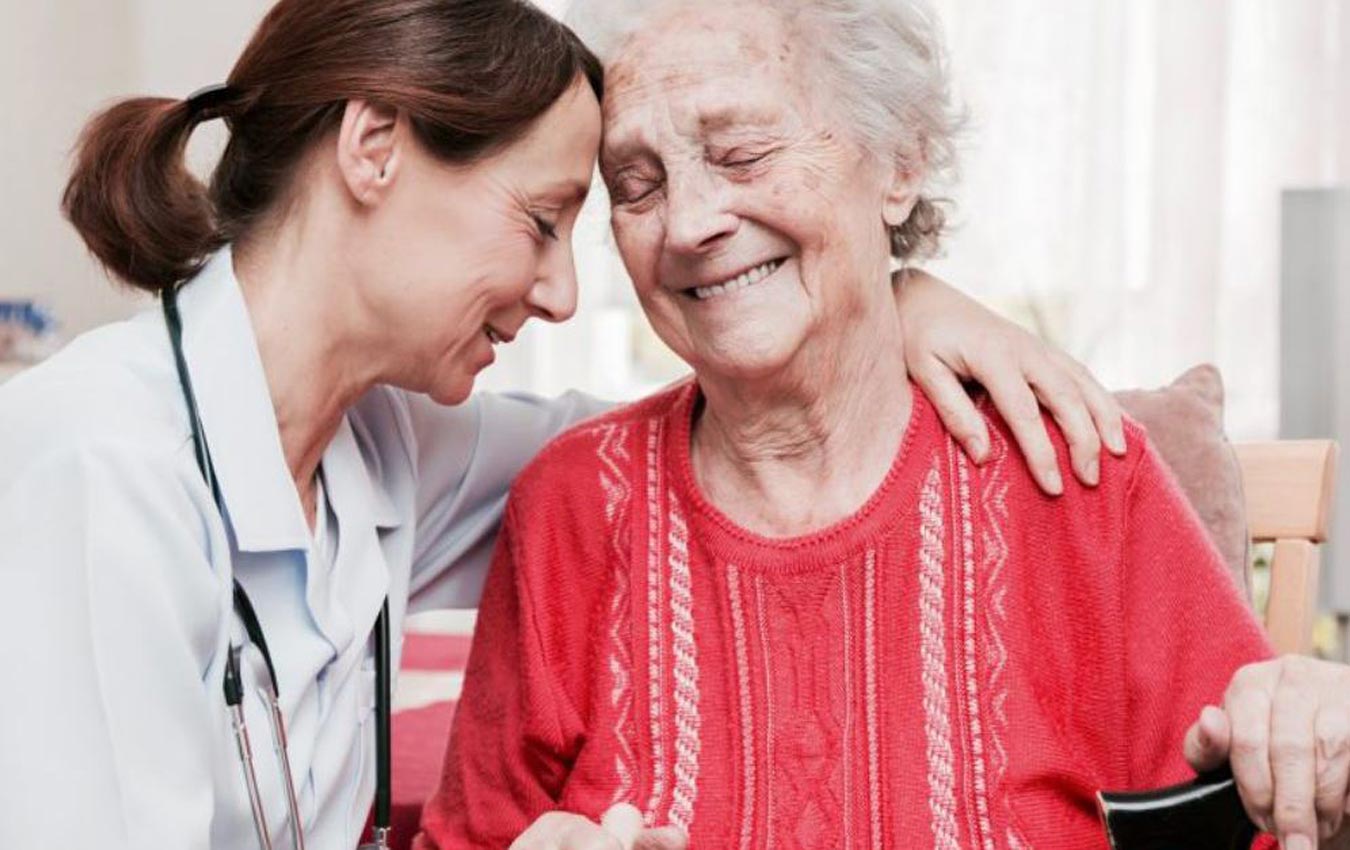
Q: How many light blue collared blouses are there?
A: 1